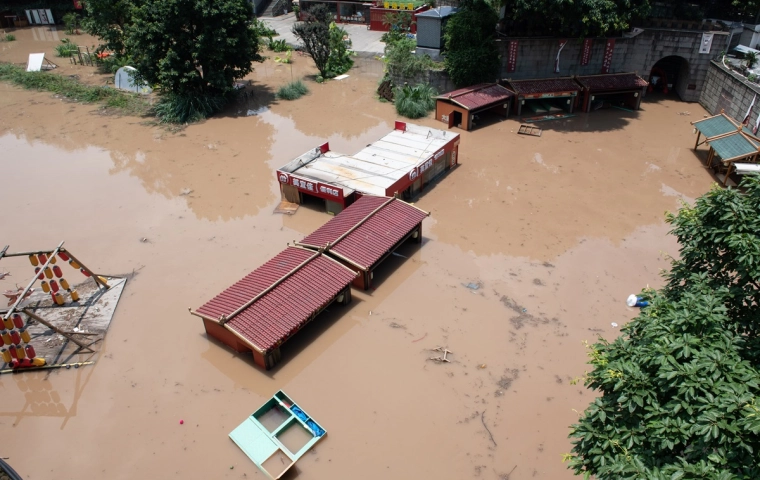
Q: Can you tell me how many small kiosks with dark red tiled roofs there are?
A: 5